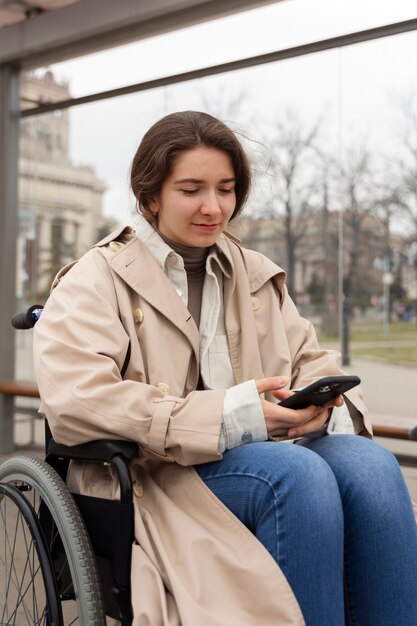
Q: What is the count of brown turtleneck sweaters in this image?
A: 1